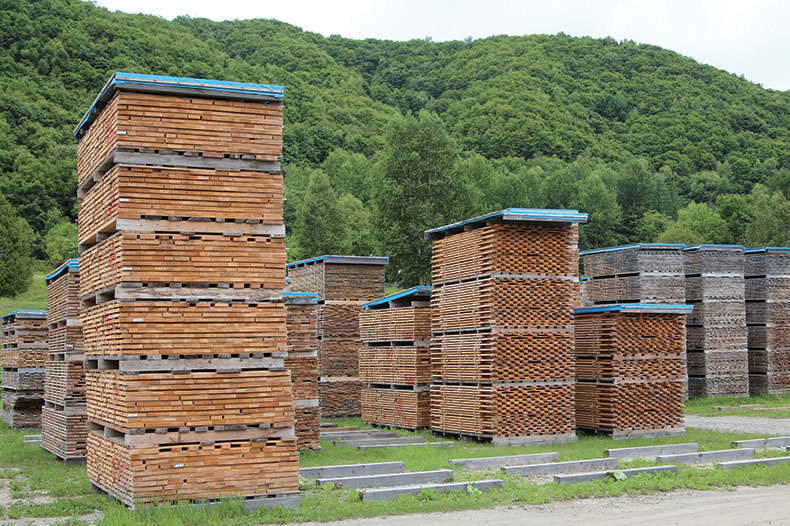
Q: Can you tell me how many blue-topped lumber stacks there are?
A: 11